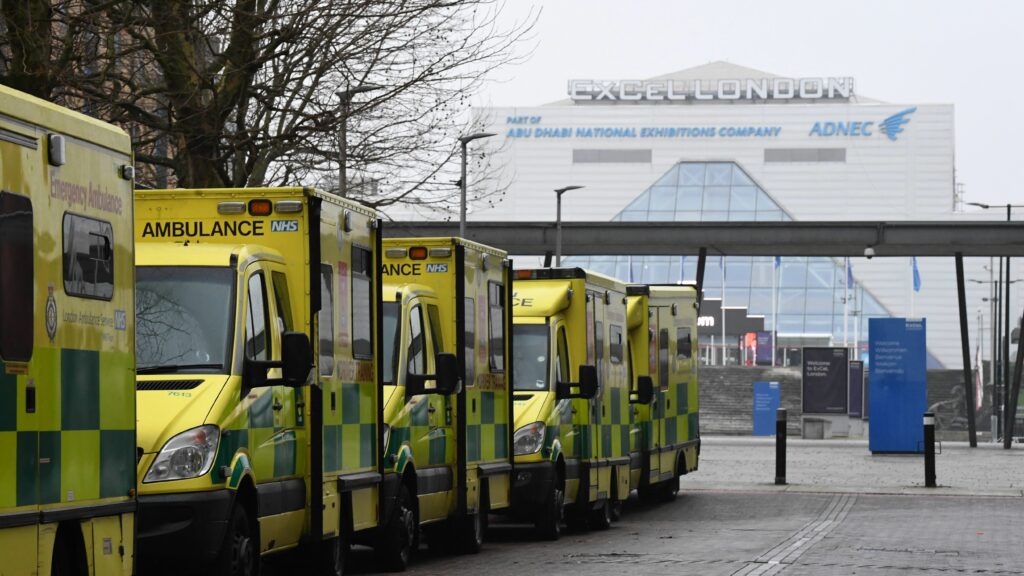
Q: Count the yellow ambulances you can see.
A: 5